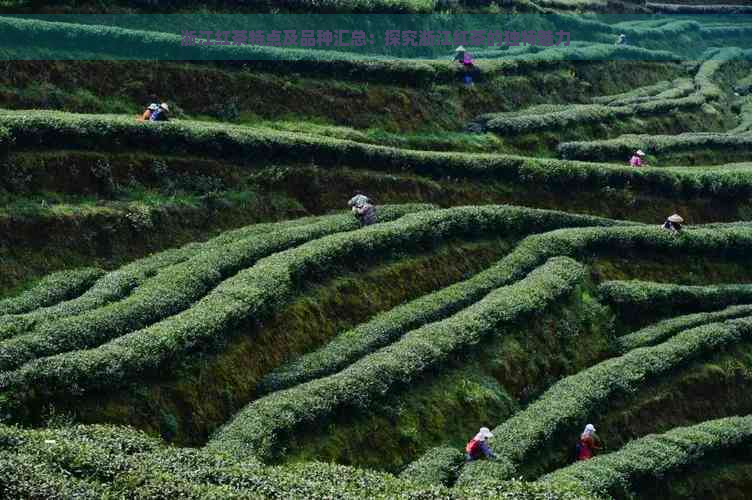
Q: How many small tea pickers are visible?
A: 9